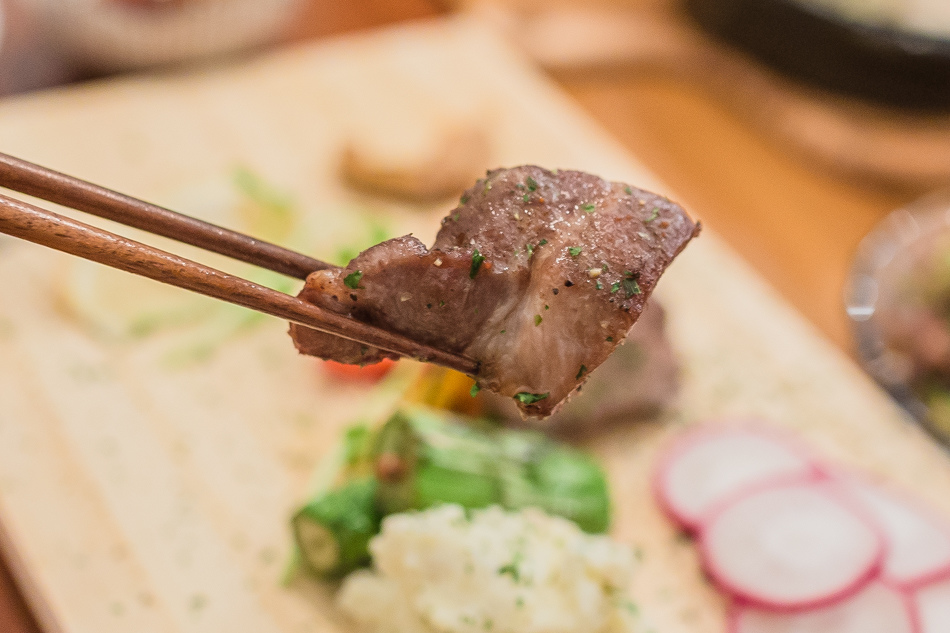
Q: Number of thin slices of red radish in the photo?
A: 5